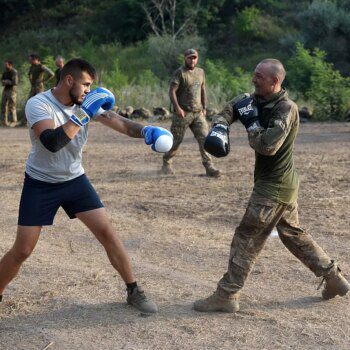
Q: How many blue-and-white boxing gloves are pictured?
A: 2